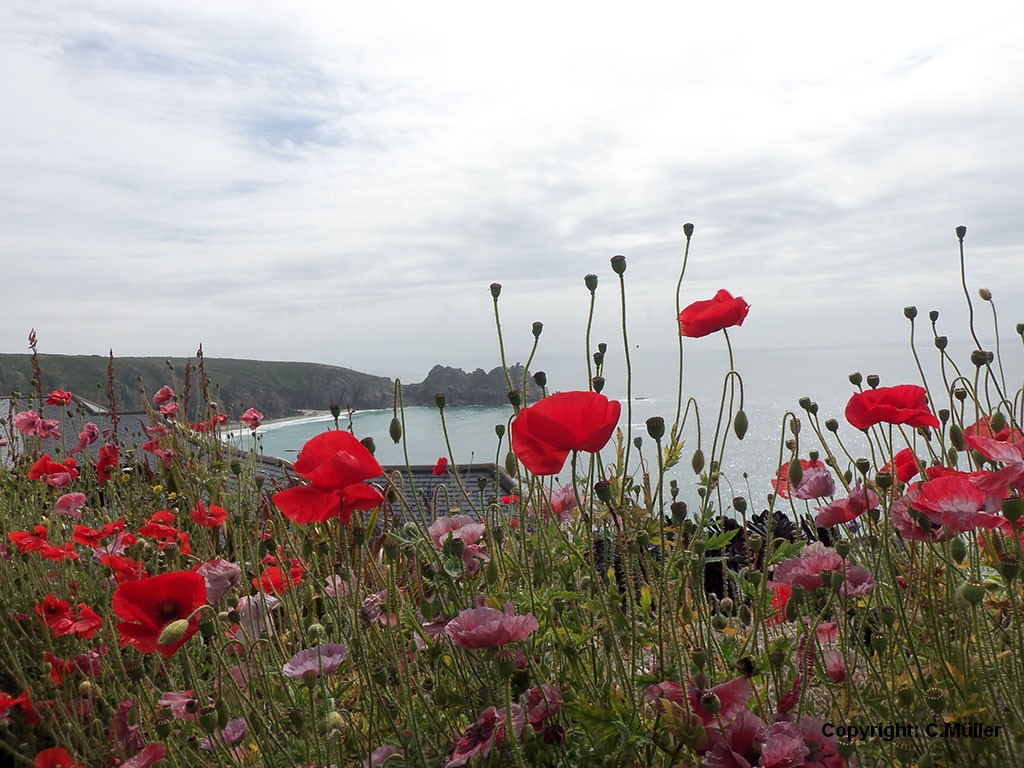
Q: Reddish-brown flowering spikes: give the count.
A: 4